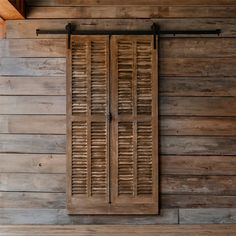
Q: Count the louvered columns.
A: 4